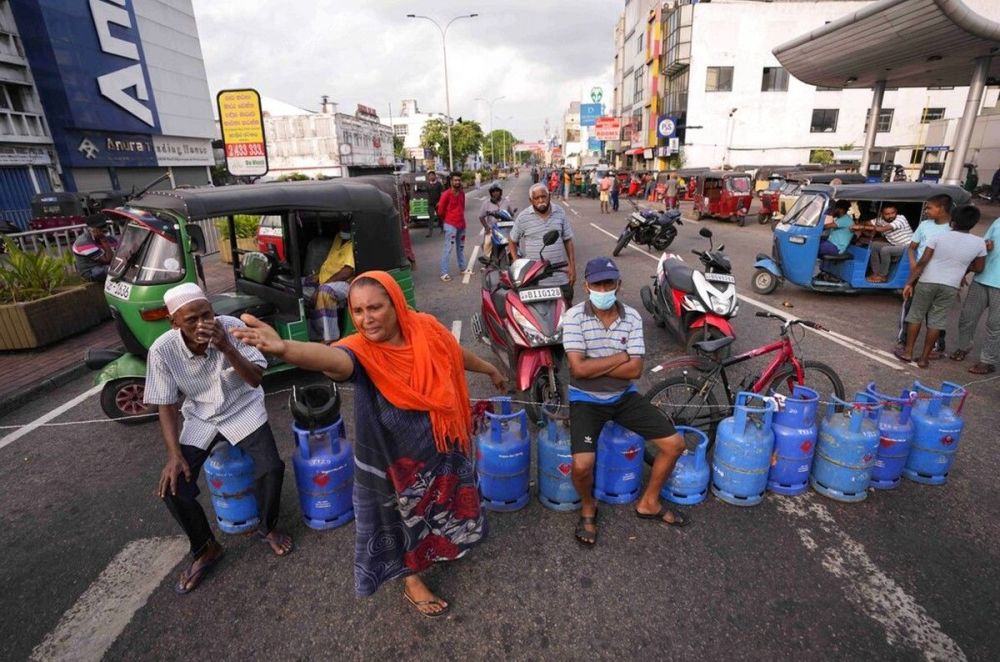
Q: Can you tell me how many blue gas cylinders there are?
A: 11